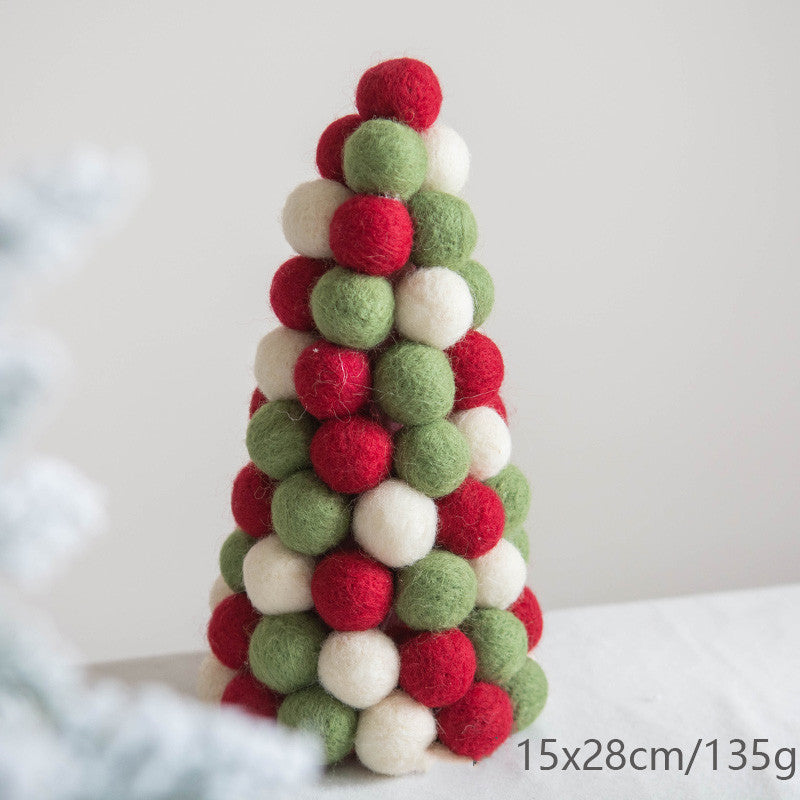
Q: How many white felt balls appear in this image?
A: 12